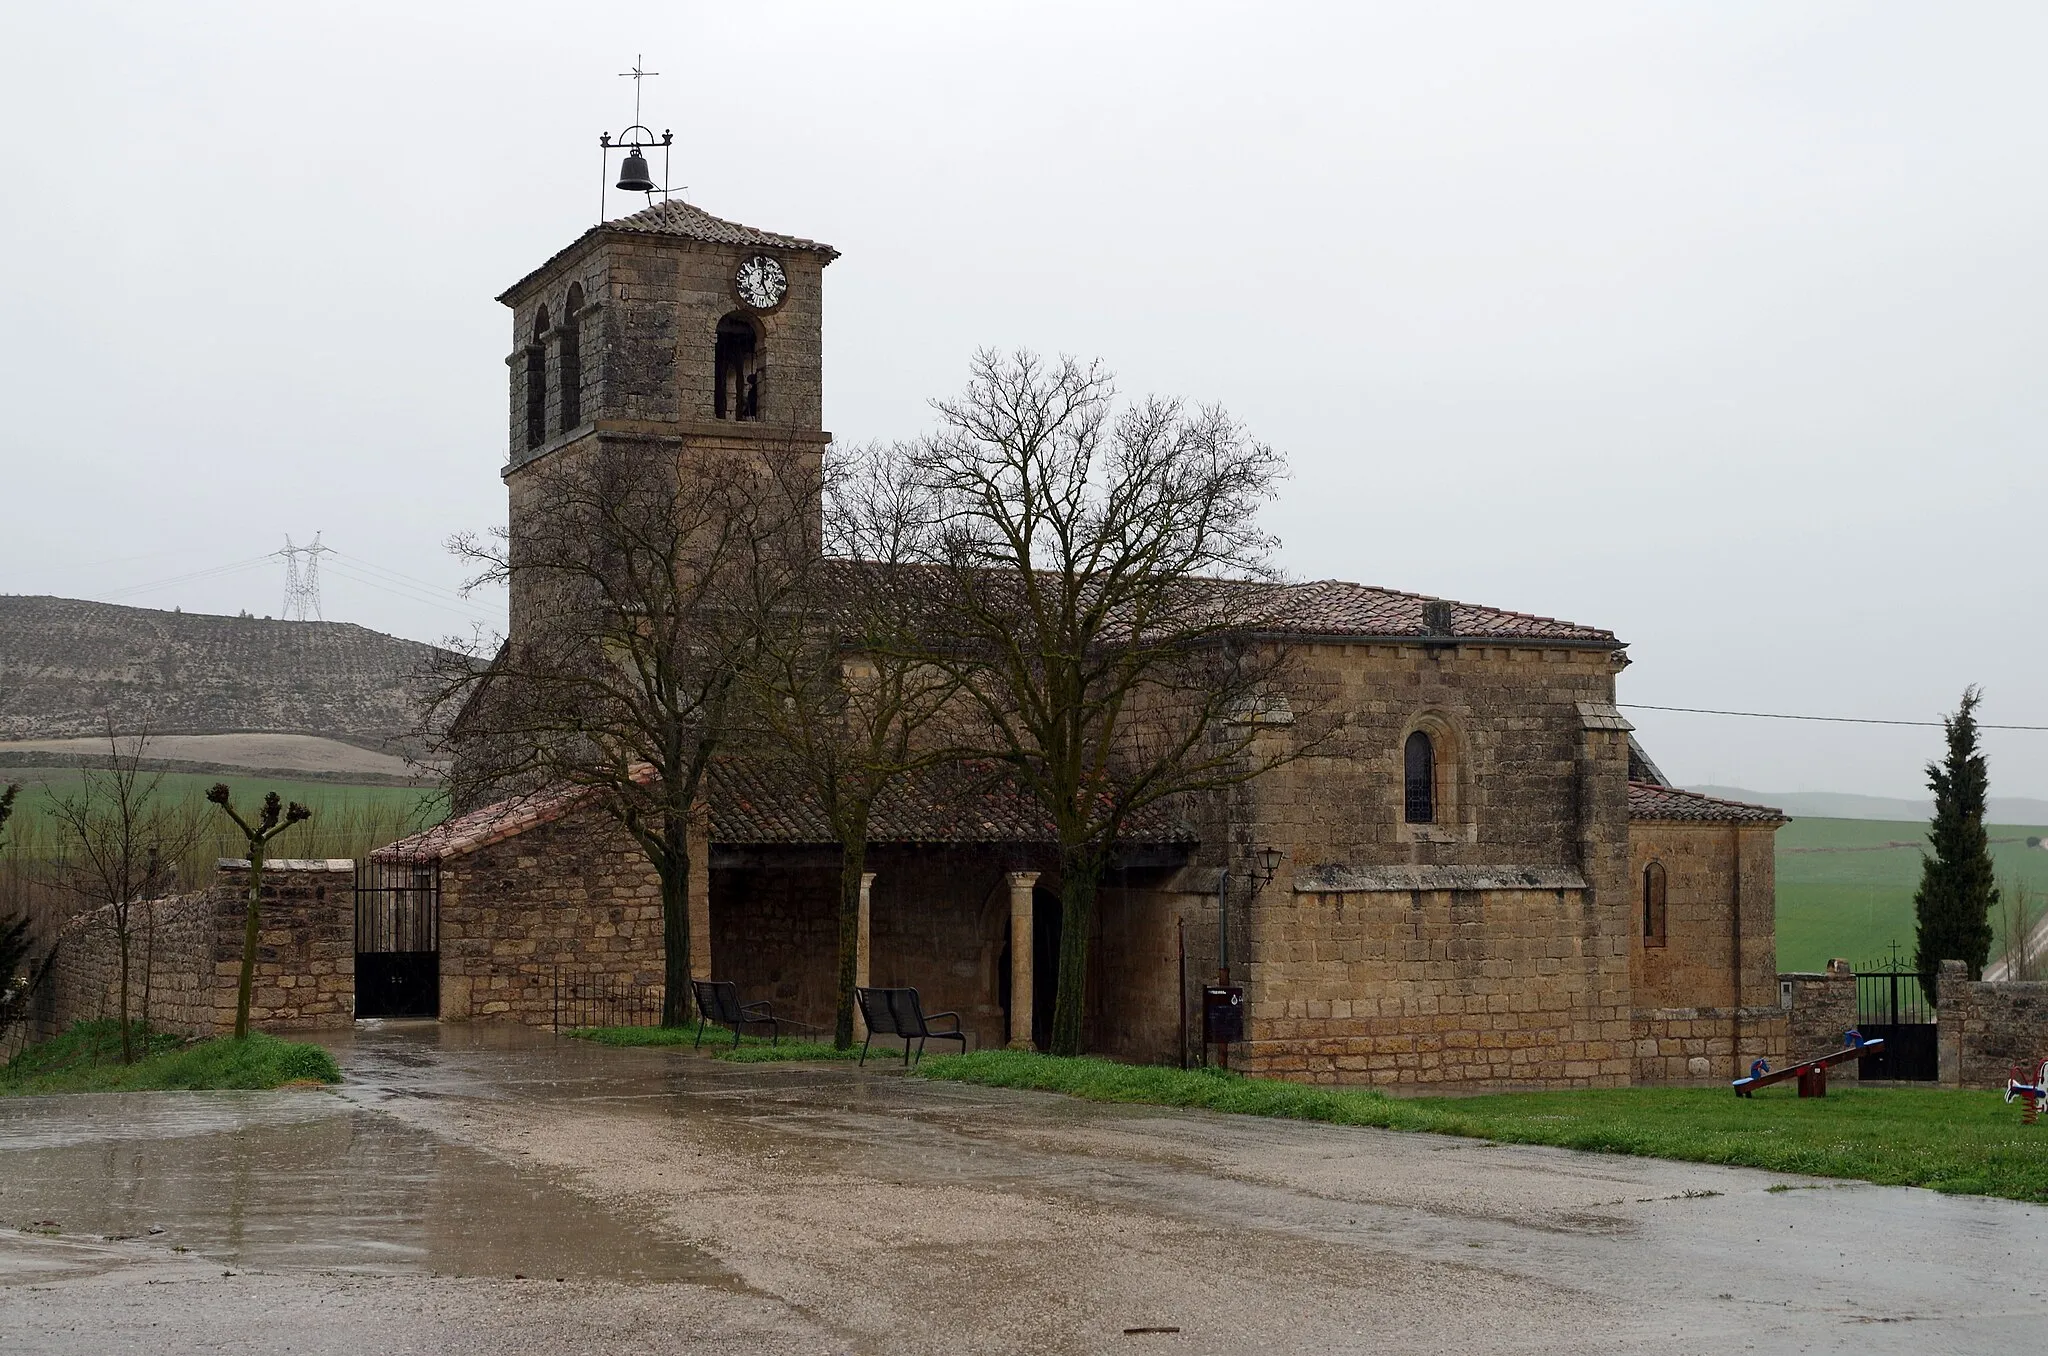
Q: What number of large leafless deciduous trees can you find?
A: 3